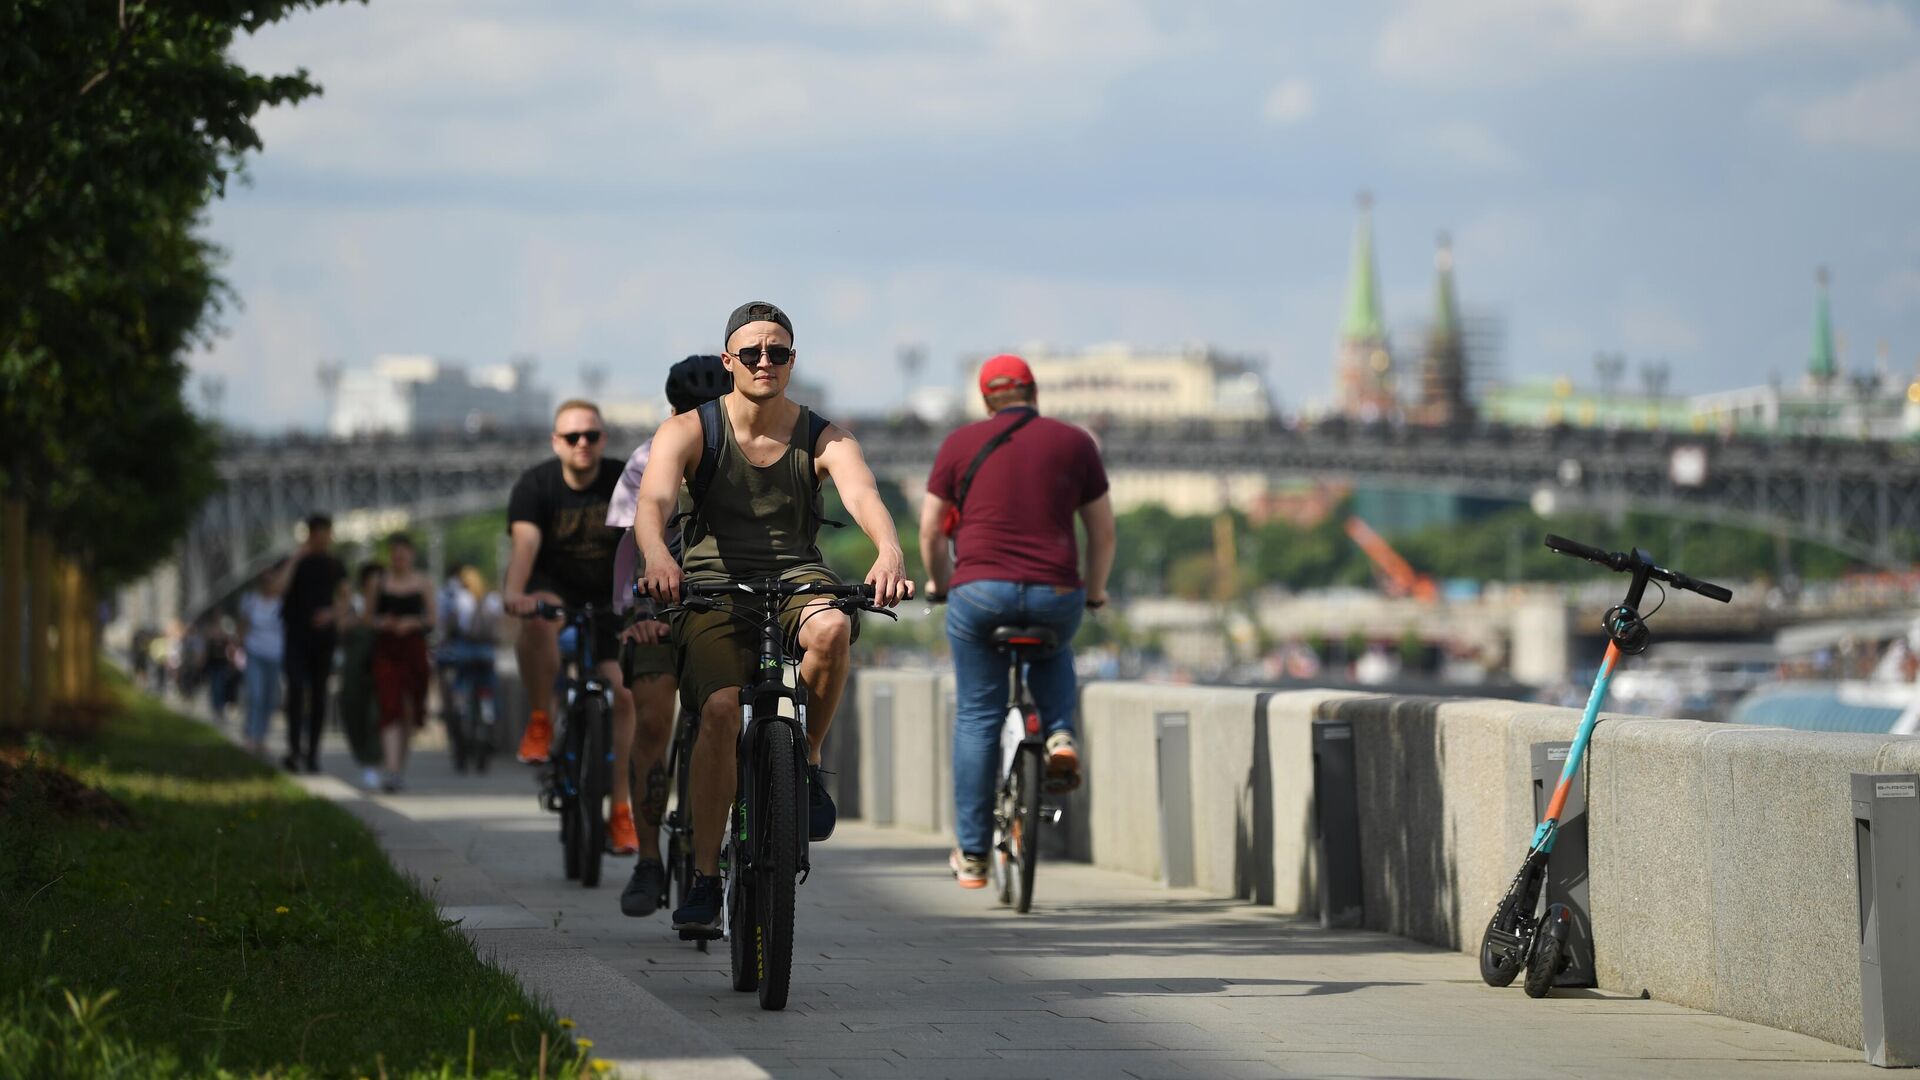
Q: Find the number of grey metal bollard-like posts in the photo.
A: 5